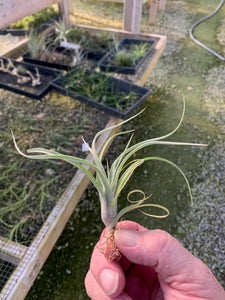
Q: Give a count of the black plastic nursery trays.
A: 6